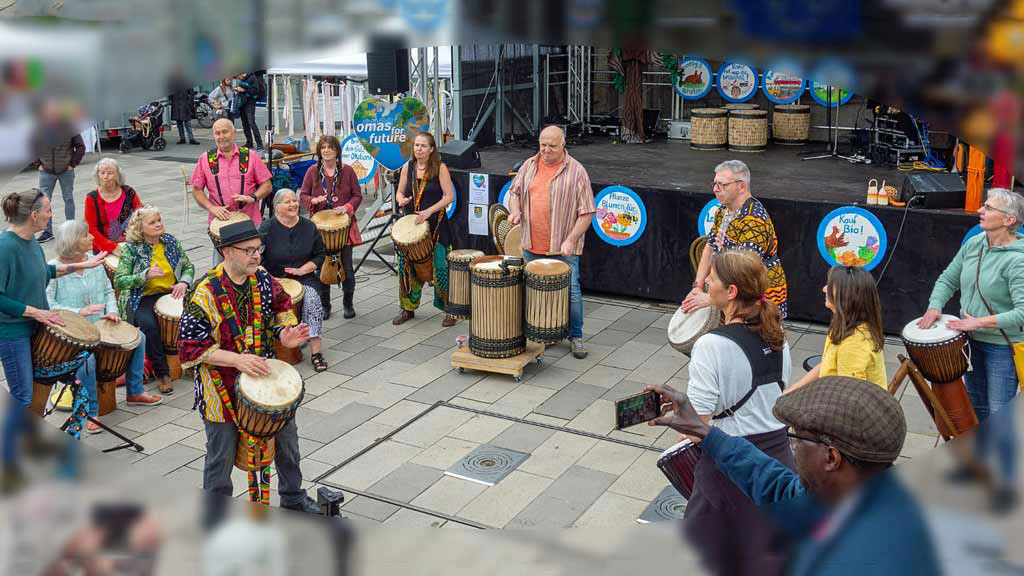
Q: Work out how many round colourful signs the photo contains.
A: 11